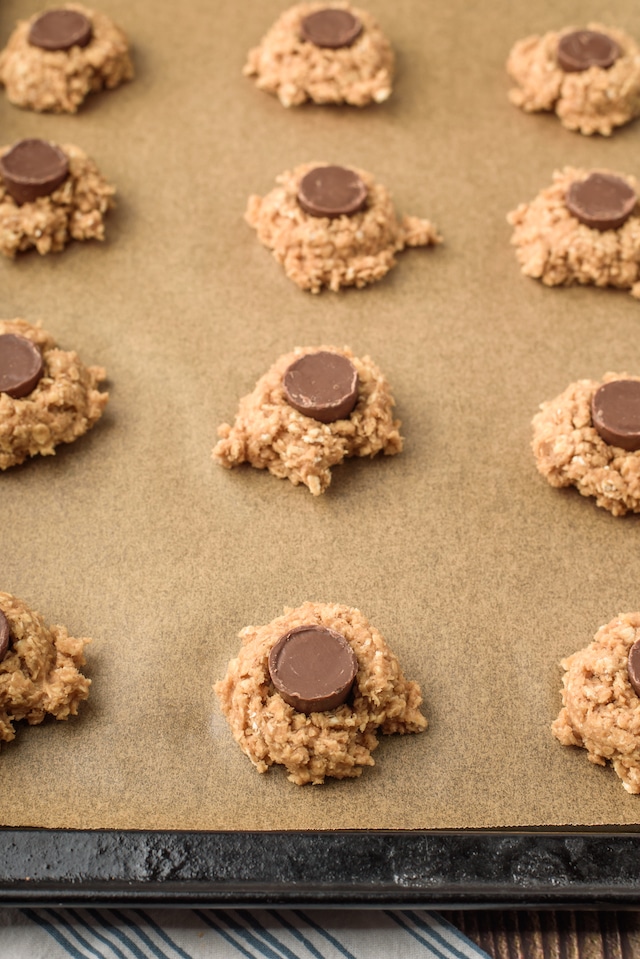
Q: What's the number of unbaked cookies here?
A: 12